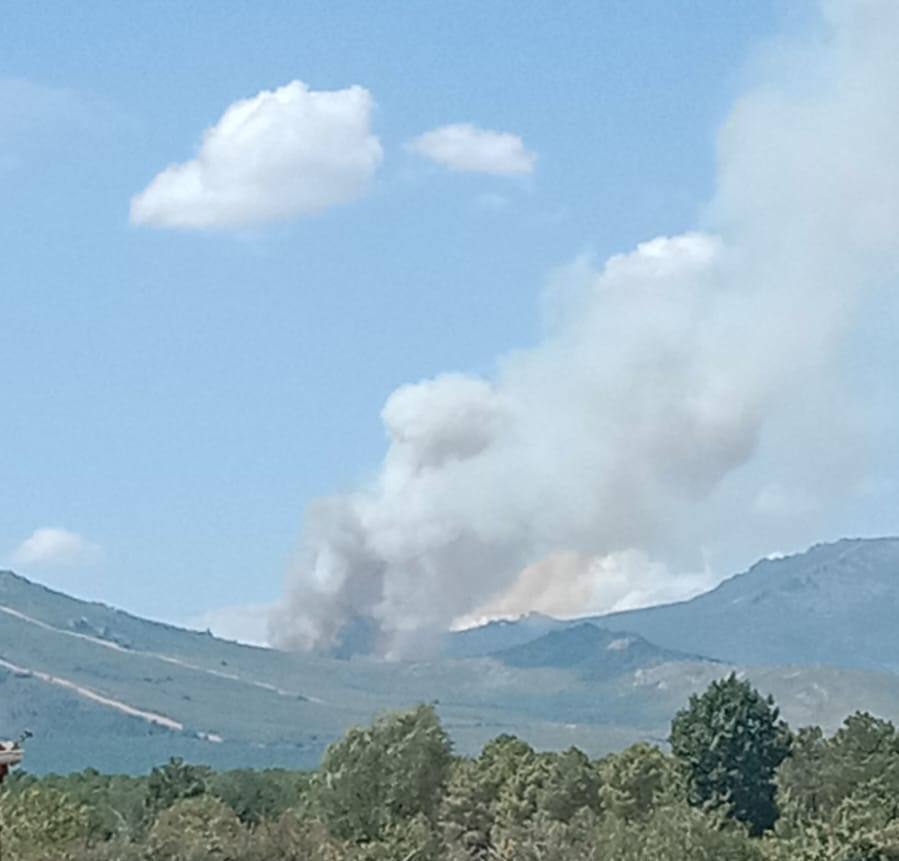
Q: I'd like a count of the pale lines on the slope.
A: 2